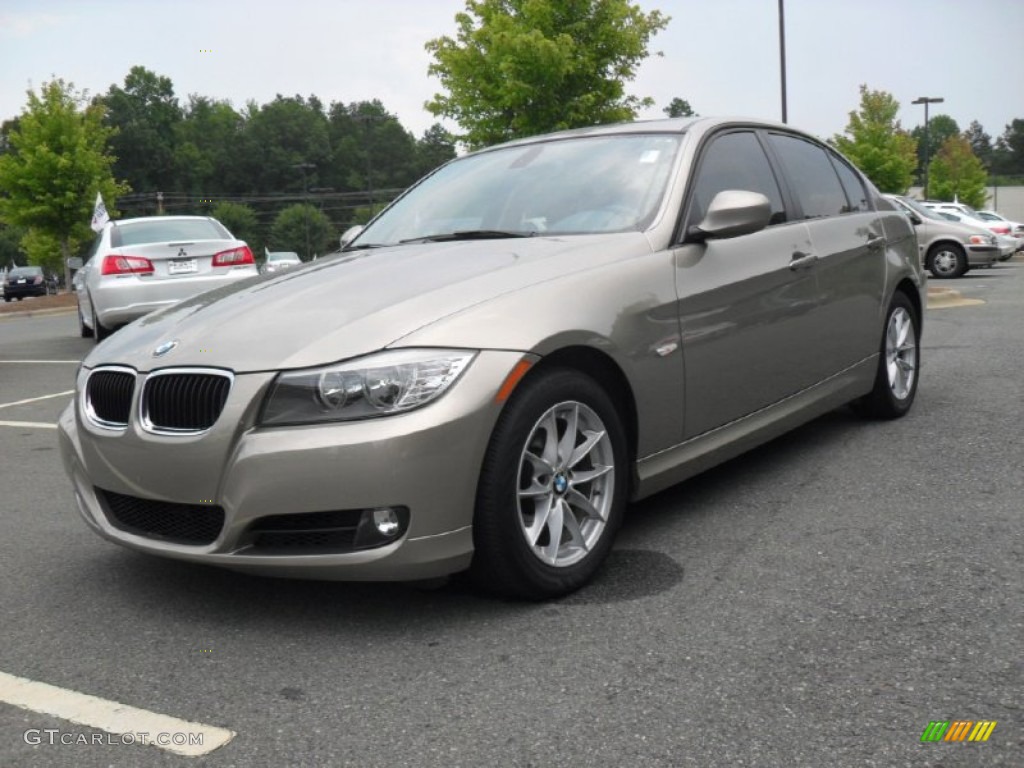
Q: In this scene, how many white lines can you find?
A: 4